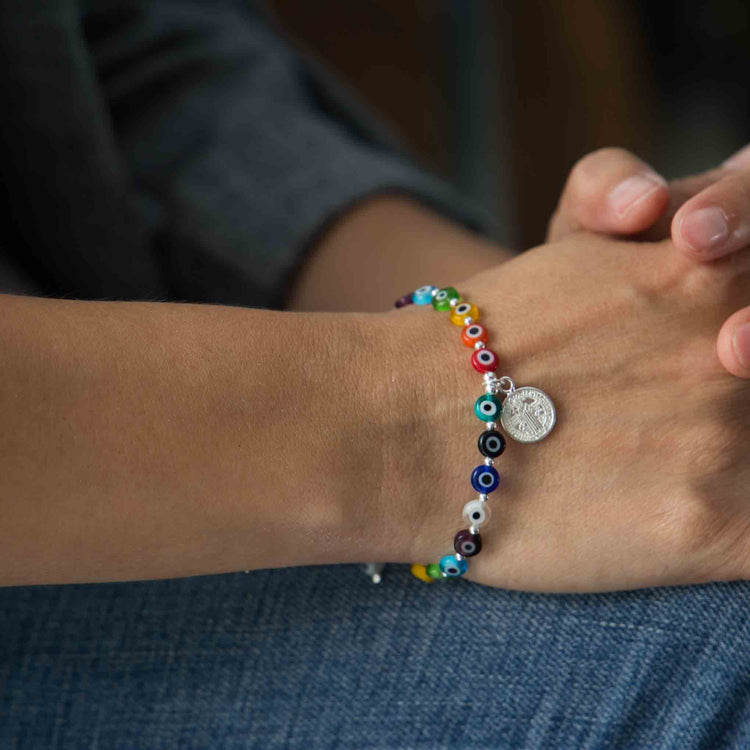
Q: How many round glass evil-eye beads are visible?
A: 14